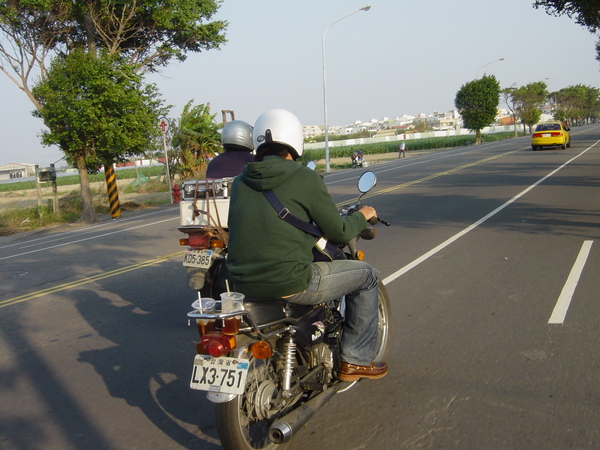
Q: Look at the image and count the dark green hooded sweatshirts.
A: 1